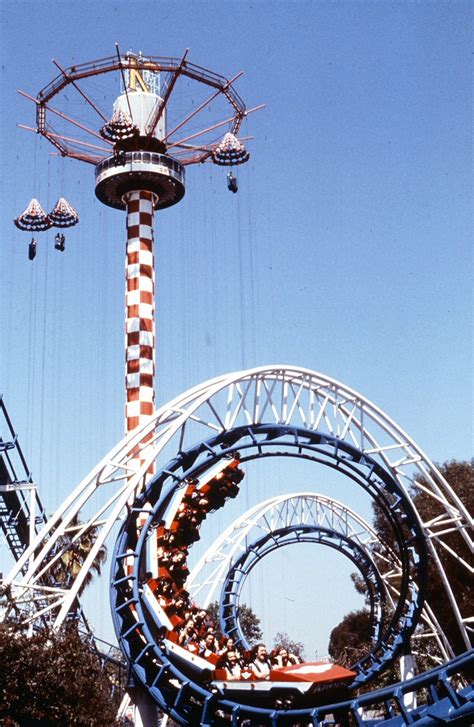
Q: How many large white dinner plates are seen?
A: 0